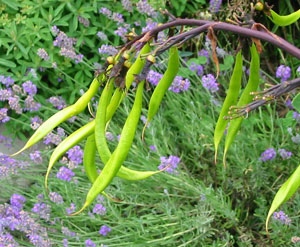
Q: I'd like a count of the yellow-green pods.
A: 11